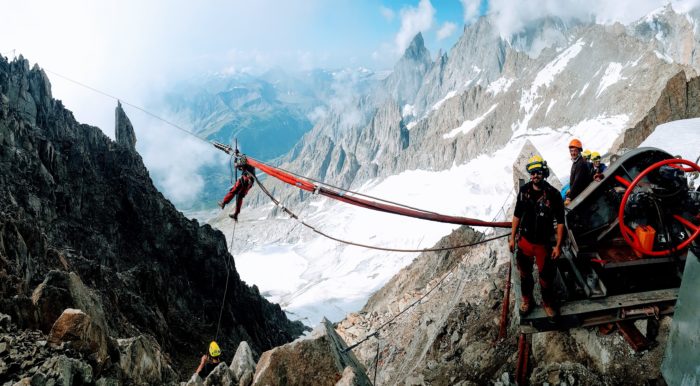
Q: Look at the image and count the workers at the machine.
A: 4